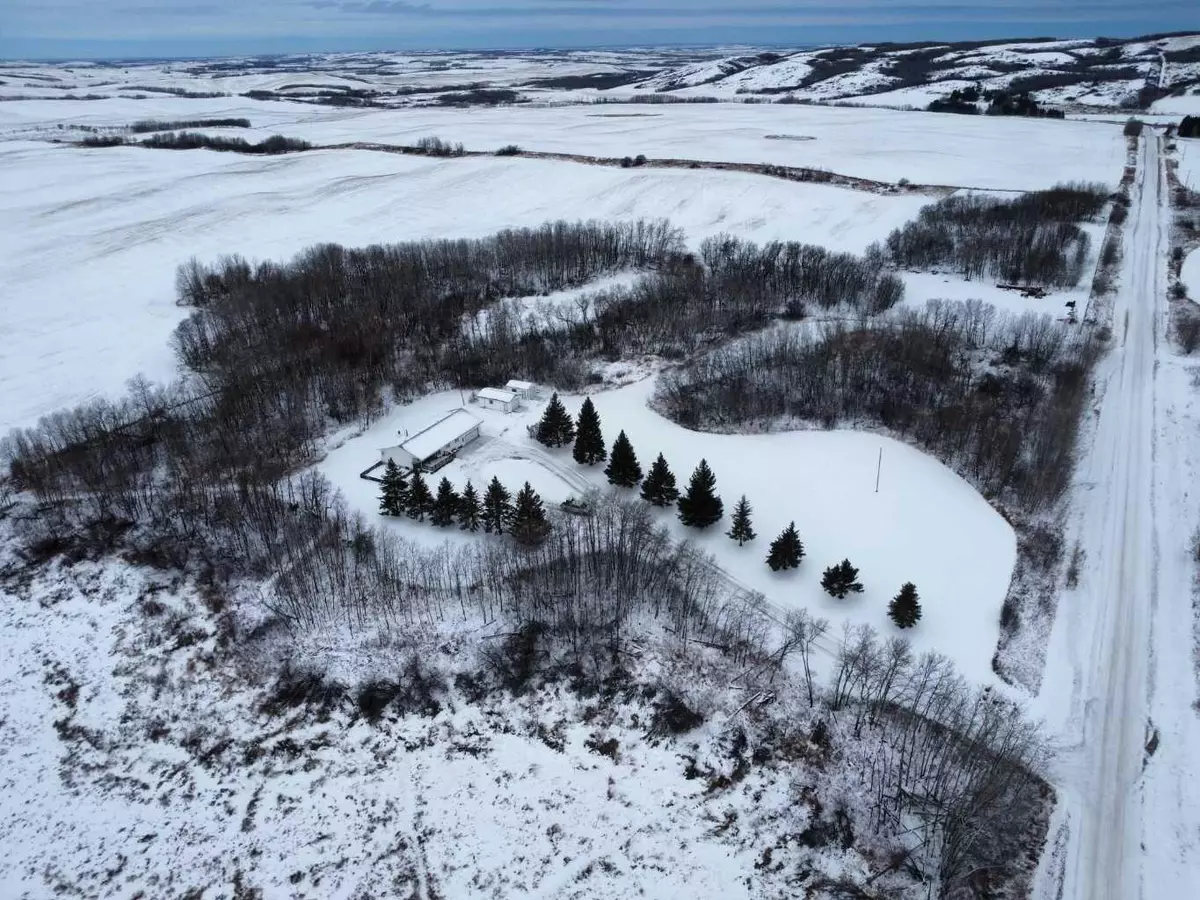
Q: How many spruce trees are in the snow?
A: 15